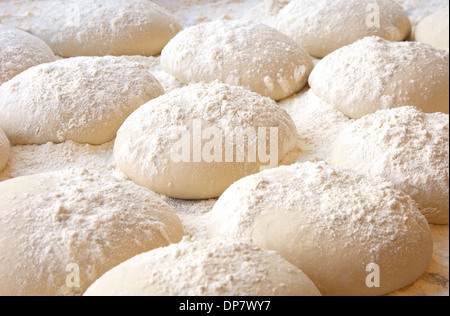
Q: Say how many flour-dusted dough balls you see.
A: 13